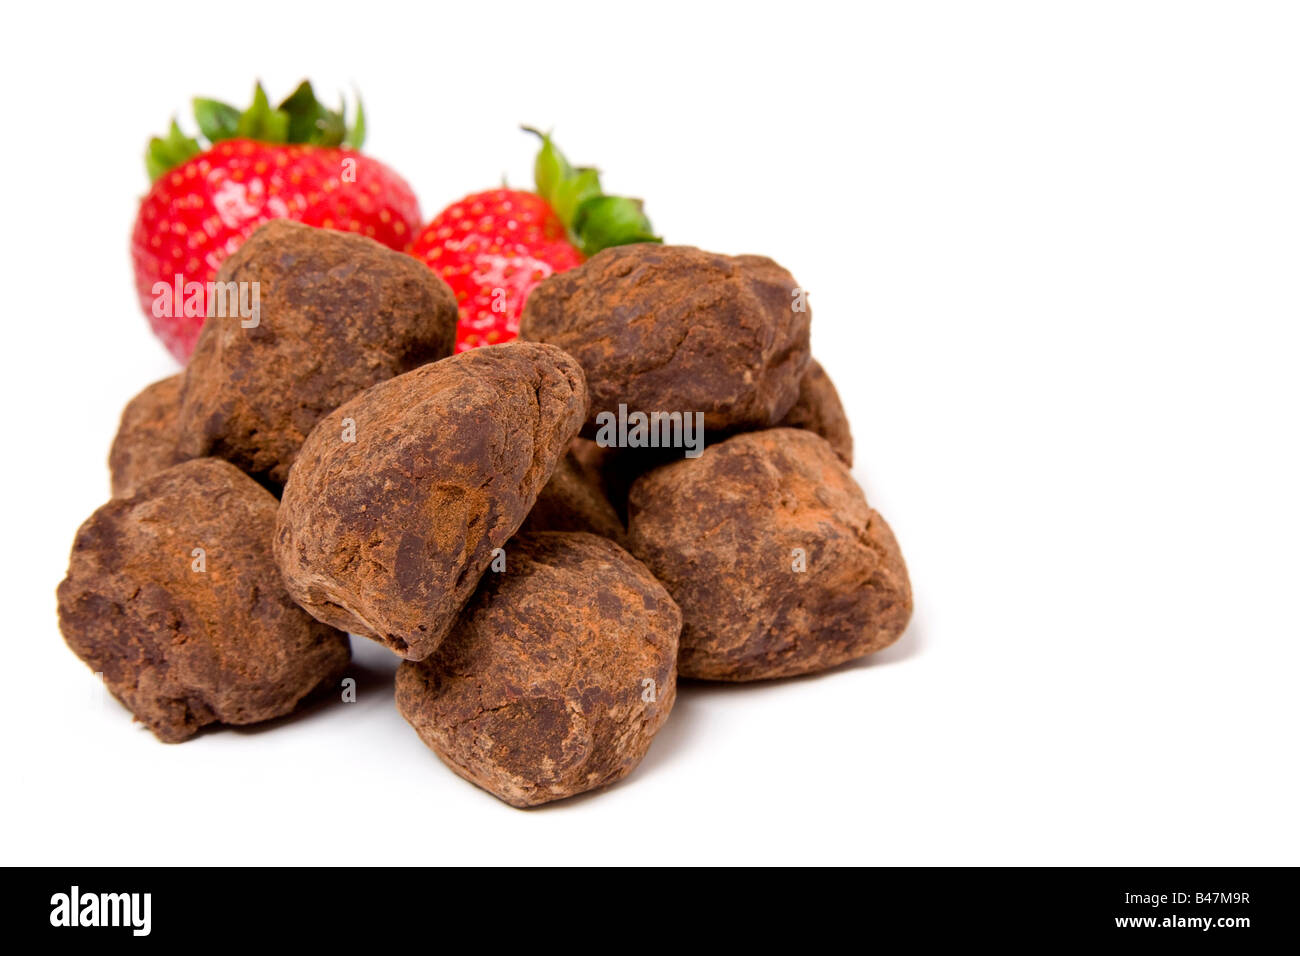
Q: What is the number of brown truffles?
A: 9